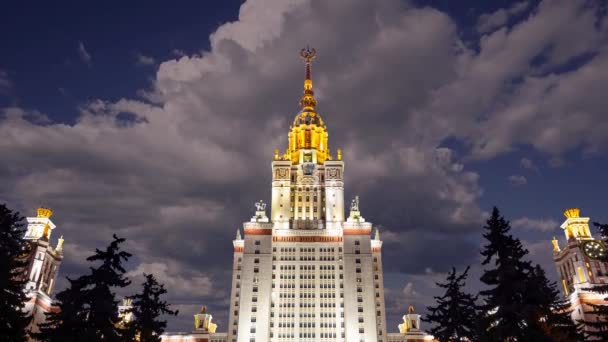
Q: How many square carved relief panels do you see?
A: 2